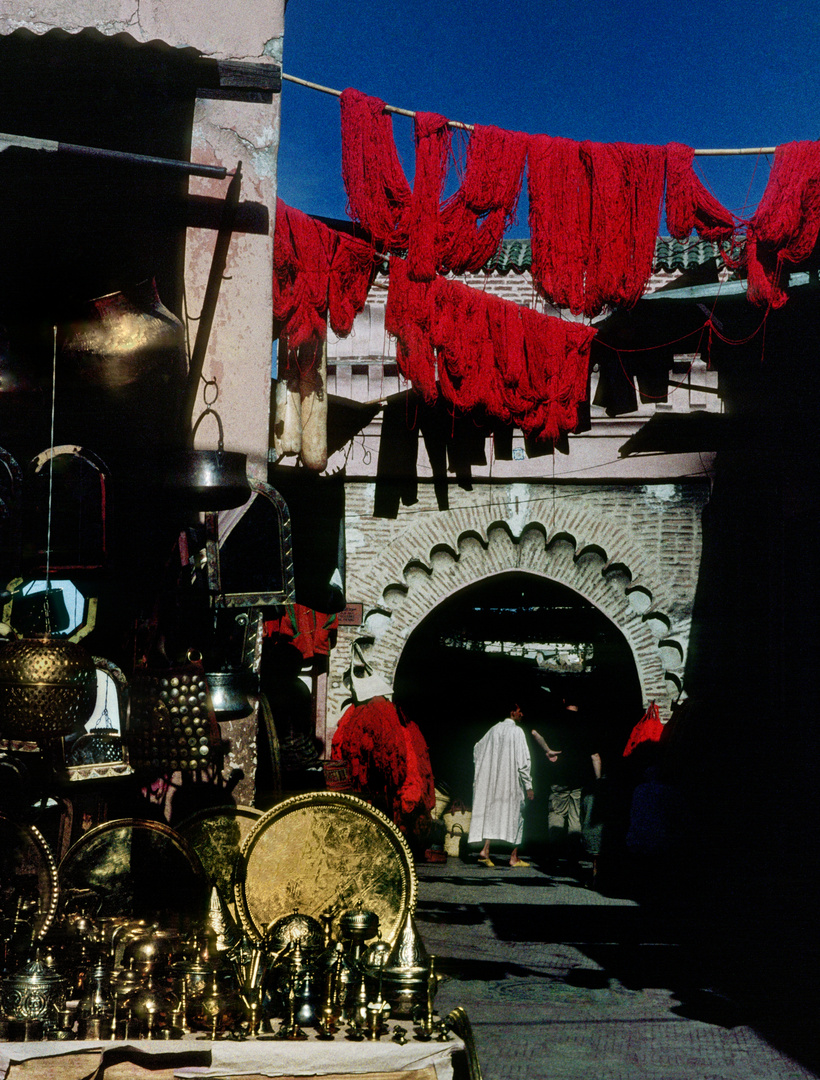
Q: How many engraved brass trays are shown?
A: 4